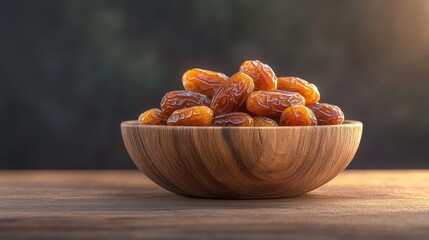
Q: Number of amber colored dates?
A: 12